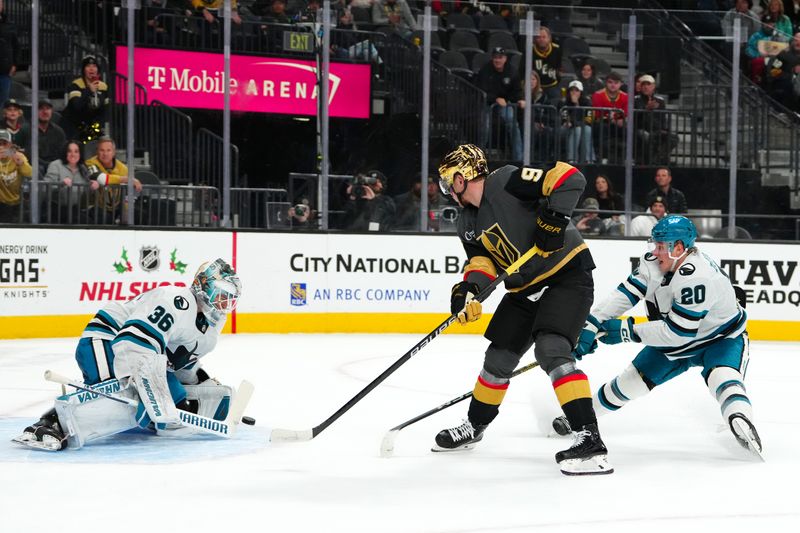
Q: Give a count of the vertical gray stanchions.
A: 8